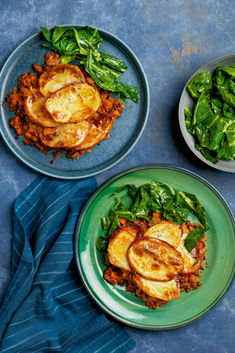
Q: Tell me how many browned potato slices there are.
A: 10